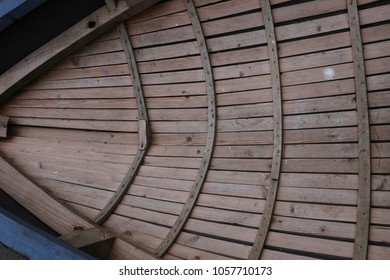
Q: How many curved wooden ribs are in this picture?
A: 4